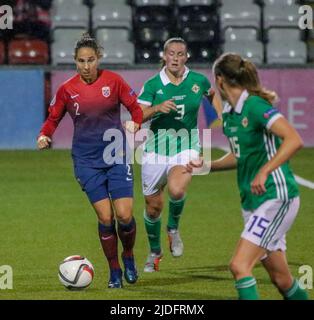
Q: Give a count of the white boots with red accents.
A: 2